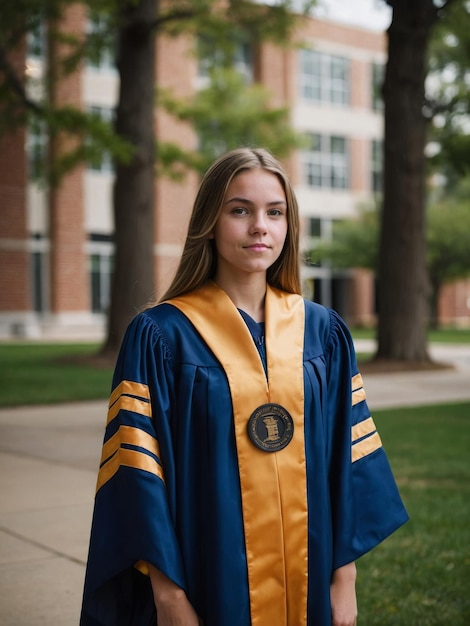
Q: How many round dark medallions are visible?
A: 1